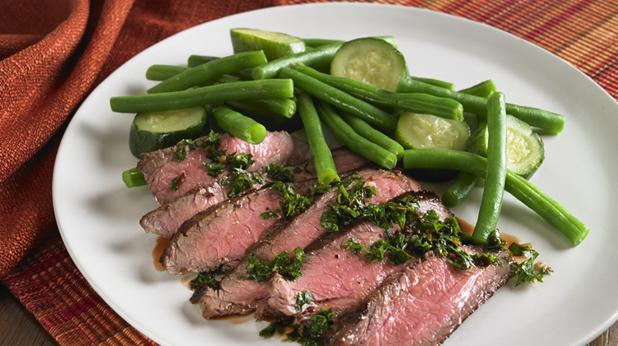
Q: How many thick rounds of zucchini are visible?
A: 5